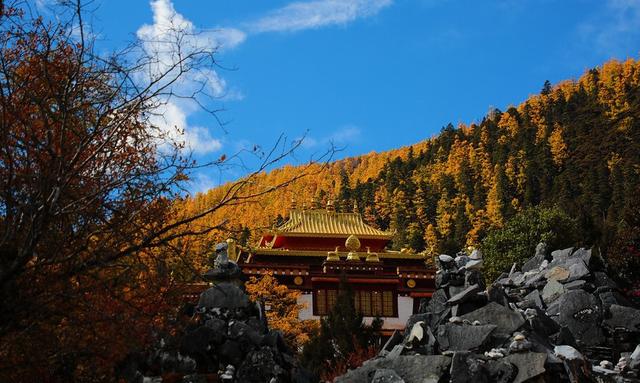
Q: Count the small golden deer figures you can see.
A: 2